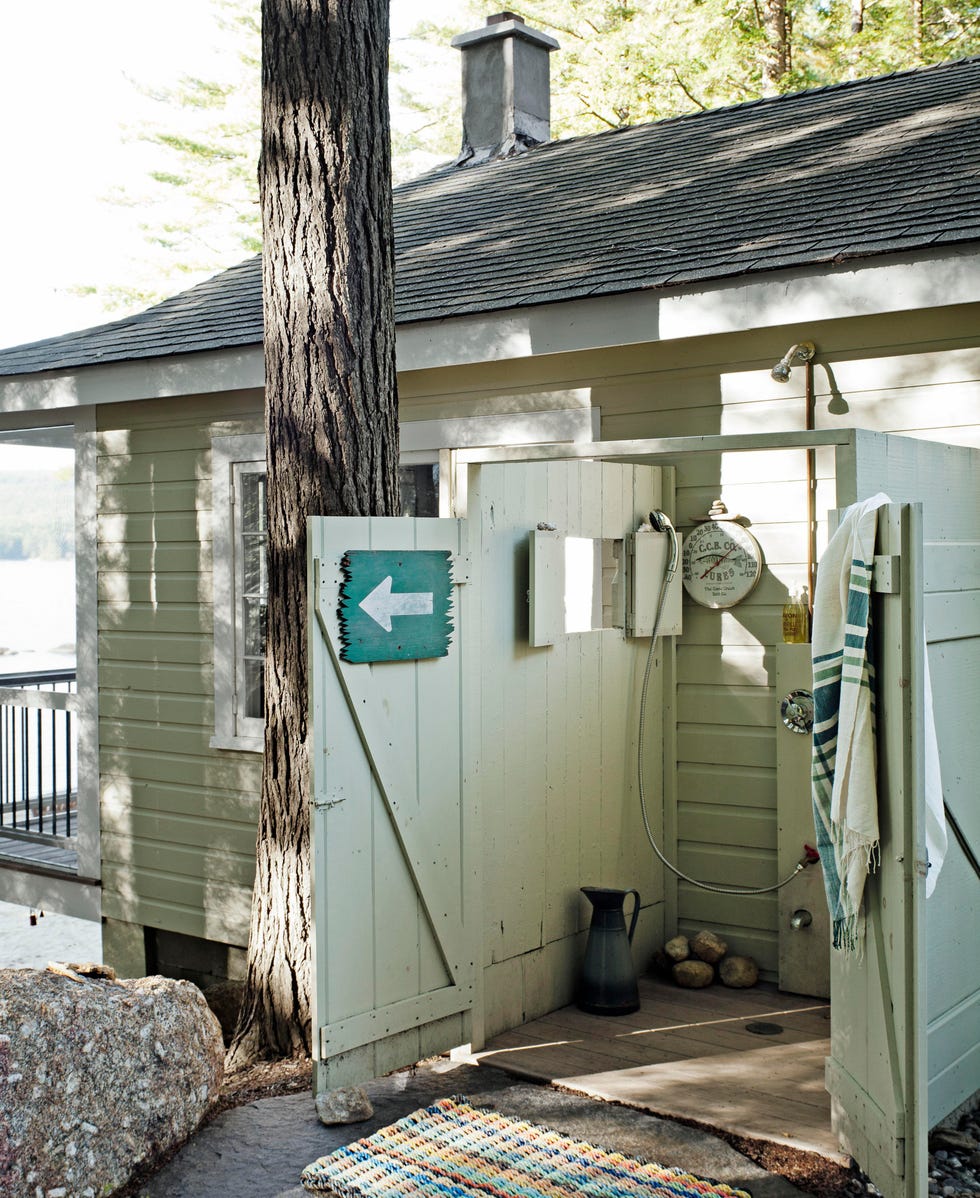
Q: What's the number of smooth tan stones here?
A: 4